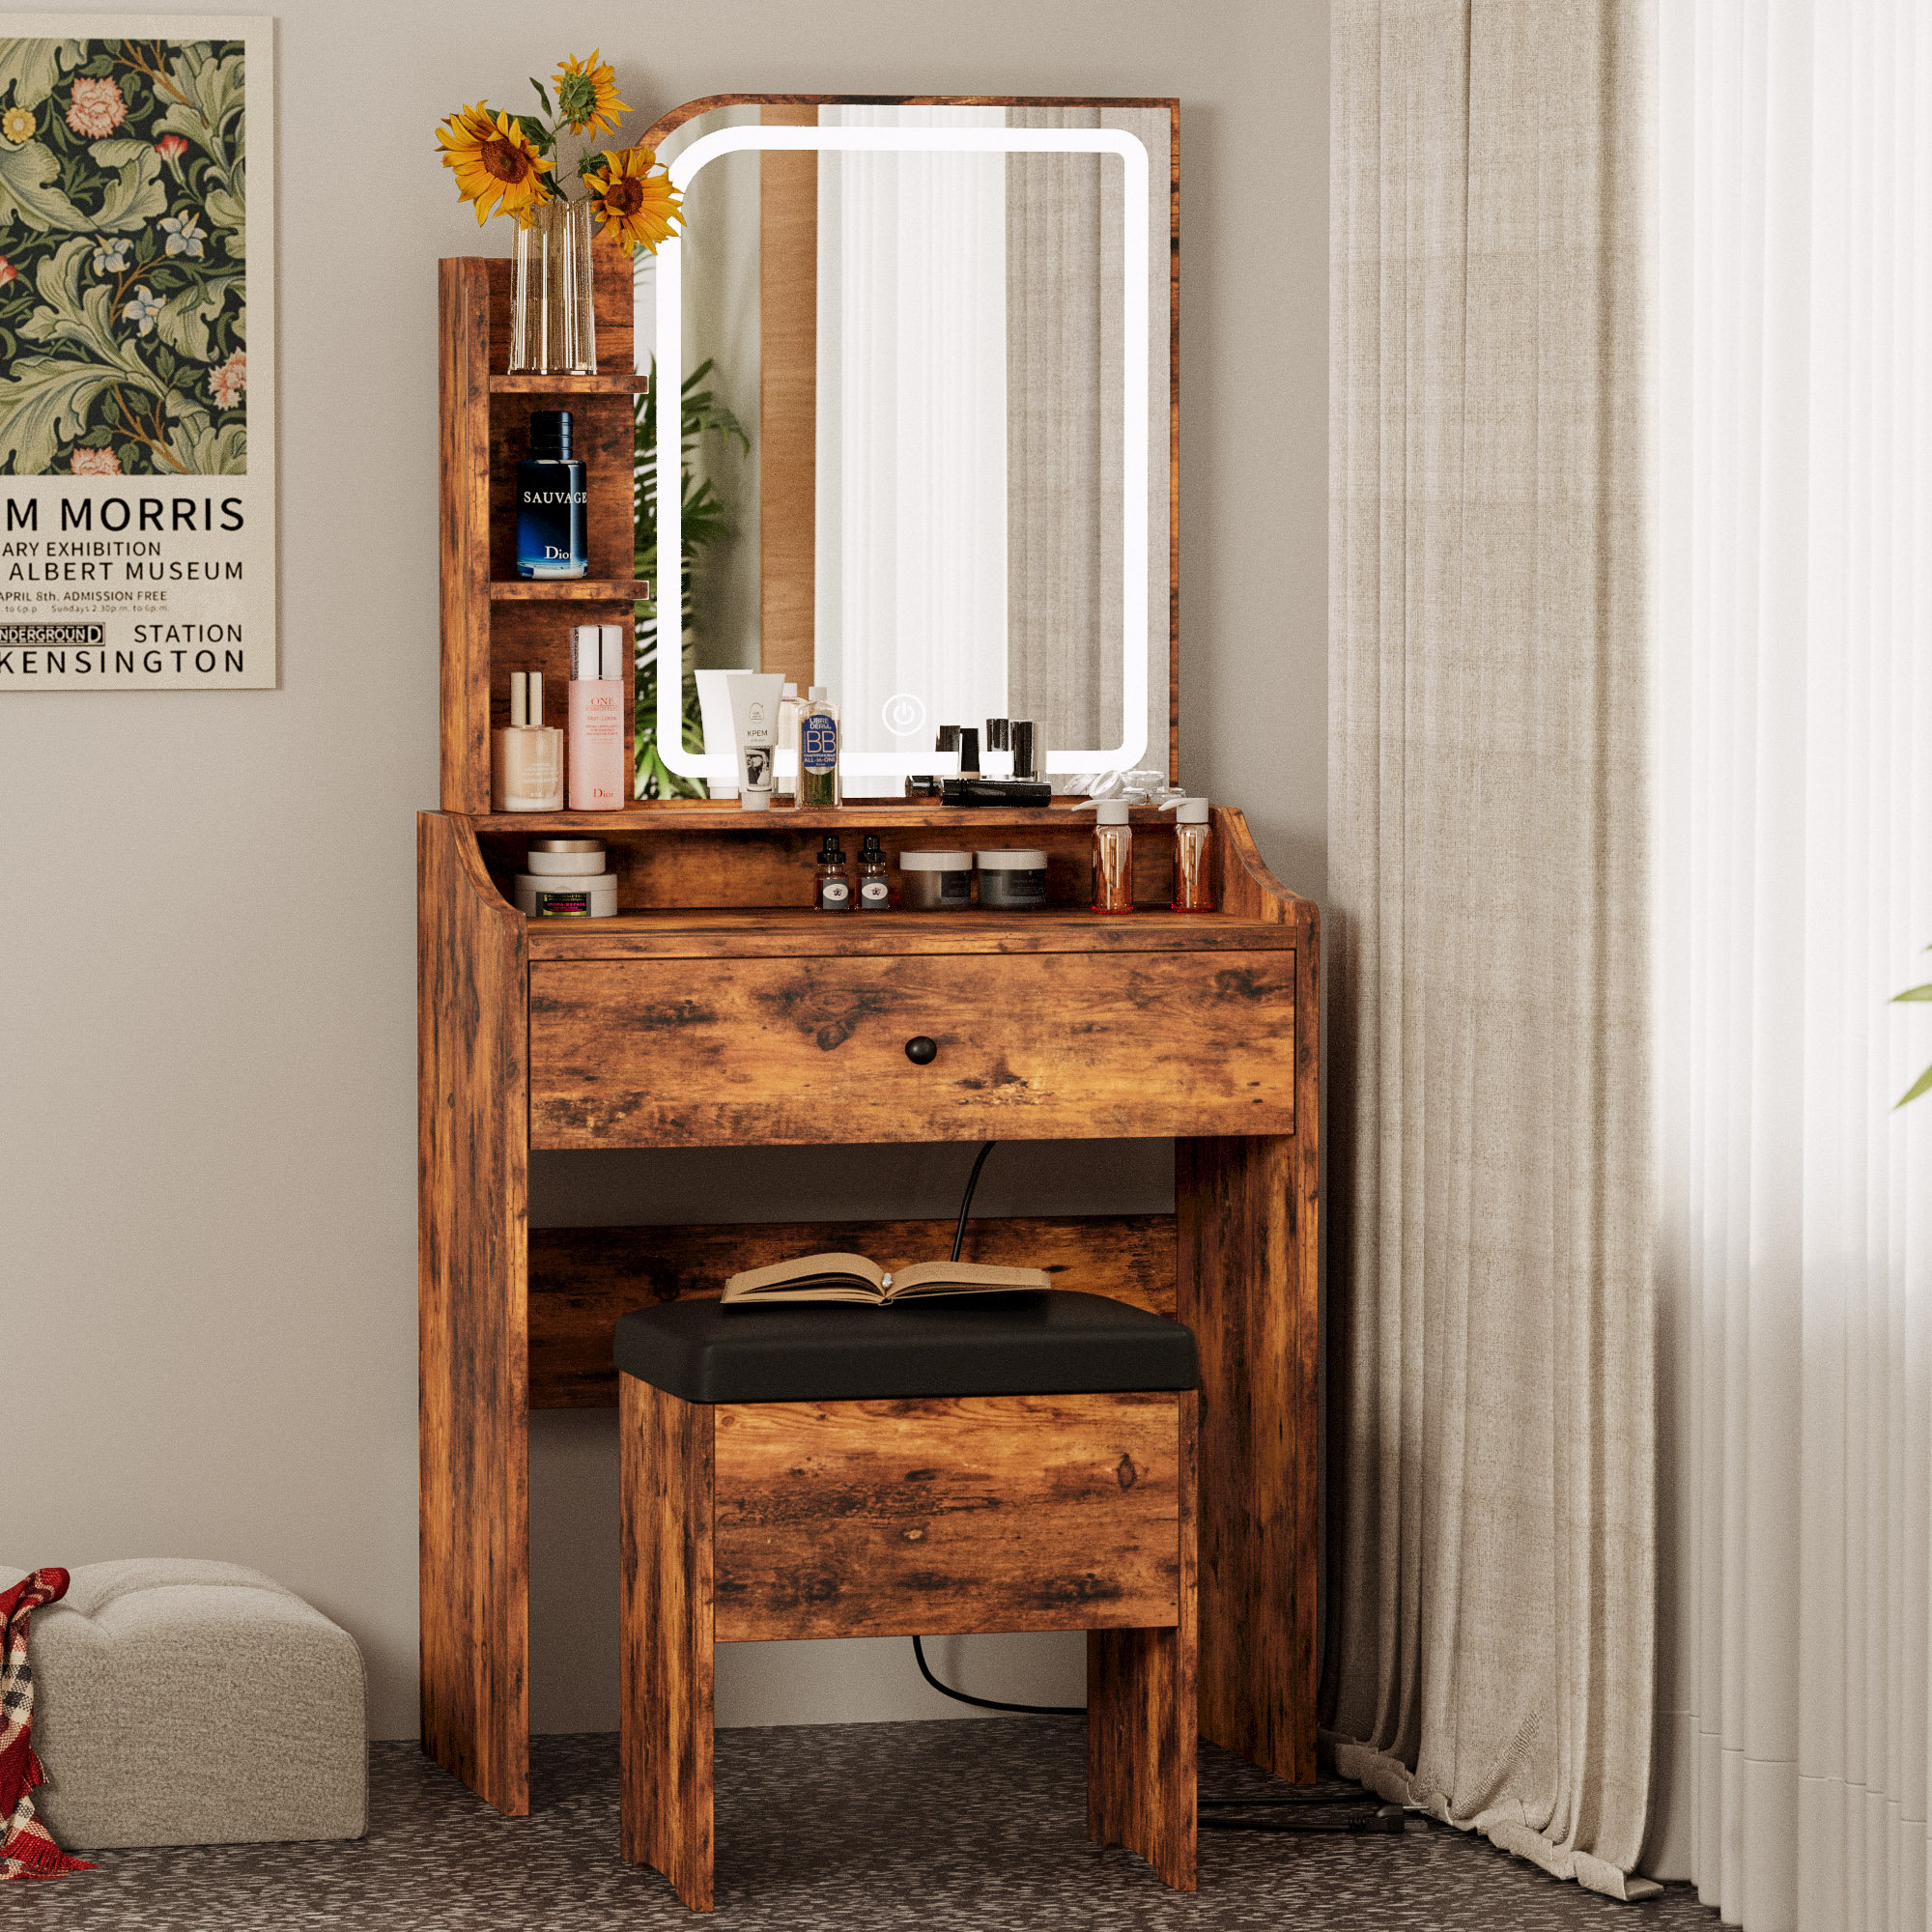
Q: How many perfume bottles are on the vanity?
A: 1